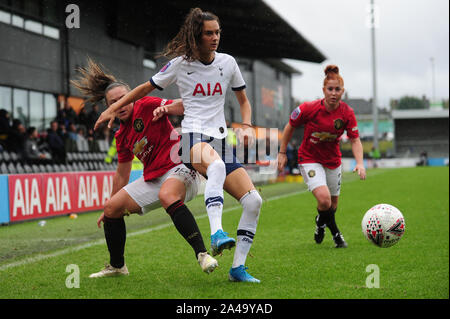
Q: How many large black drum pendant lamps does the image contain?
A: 0